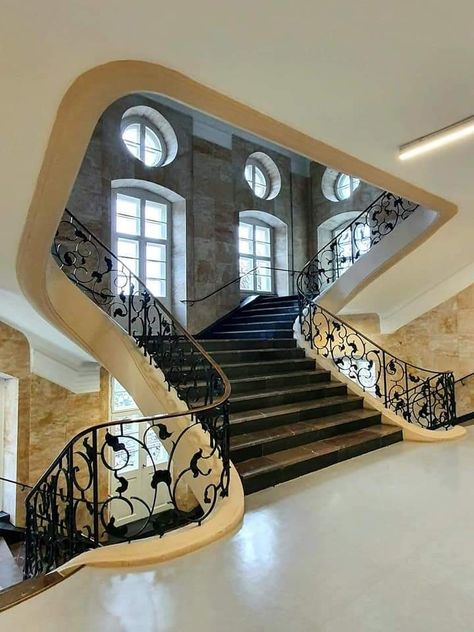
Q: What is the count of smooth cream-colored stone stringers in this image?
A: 2